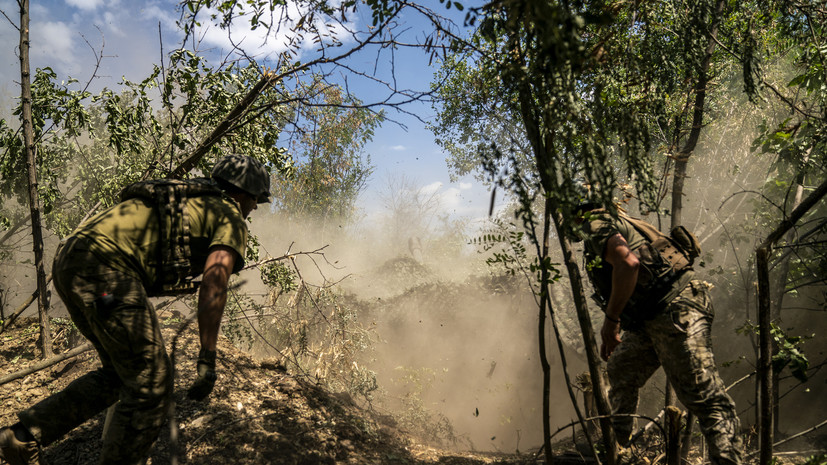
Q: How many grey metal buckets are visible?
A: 0